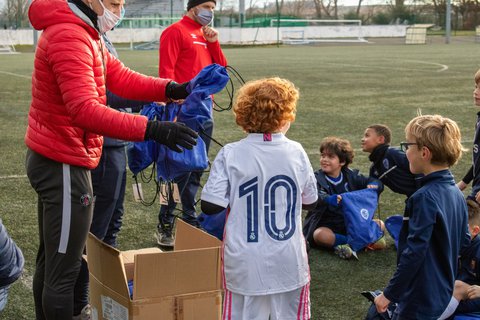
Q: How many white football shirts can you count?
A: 1